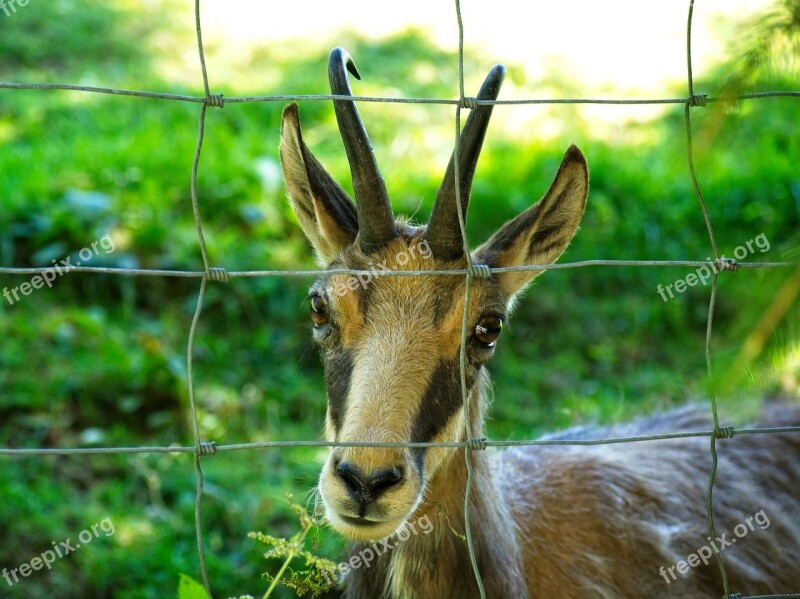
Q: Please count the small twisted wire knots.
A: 9